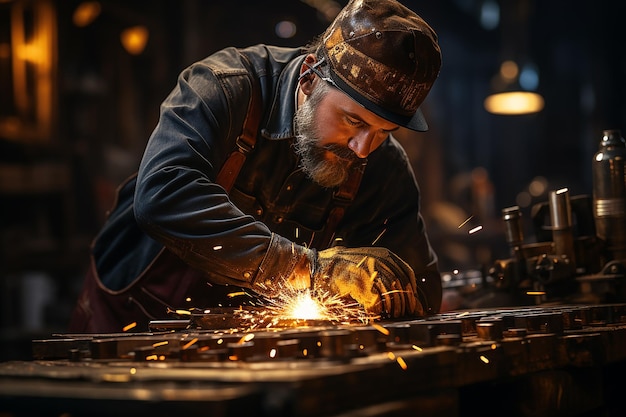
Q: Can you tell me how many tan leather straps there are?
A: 2